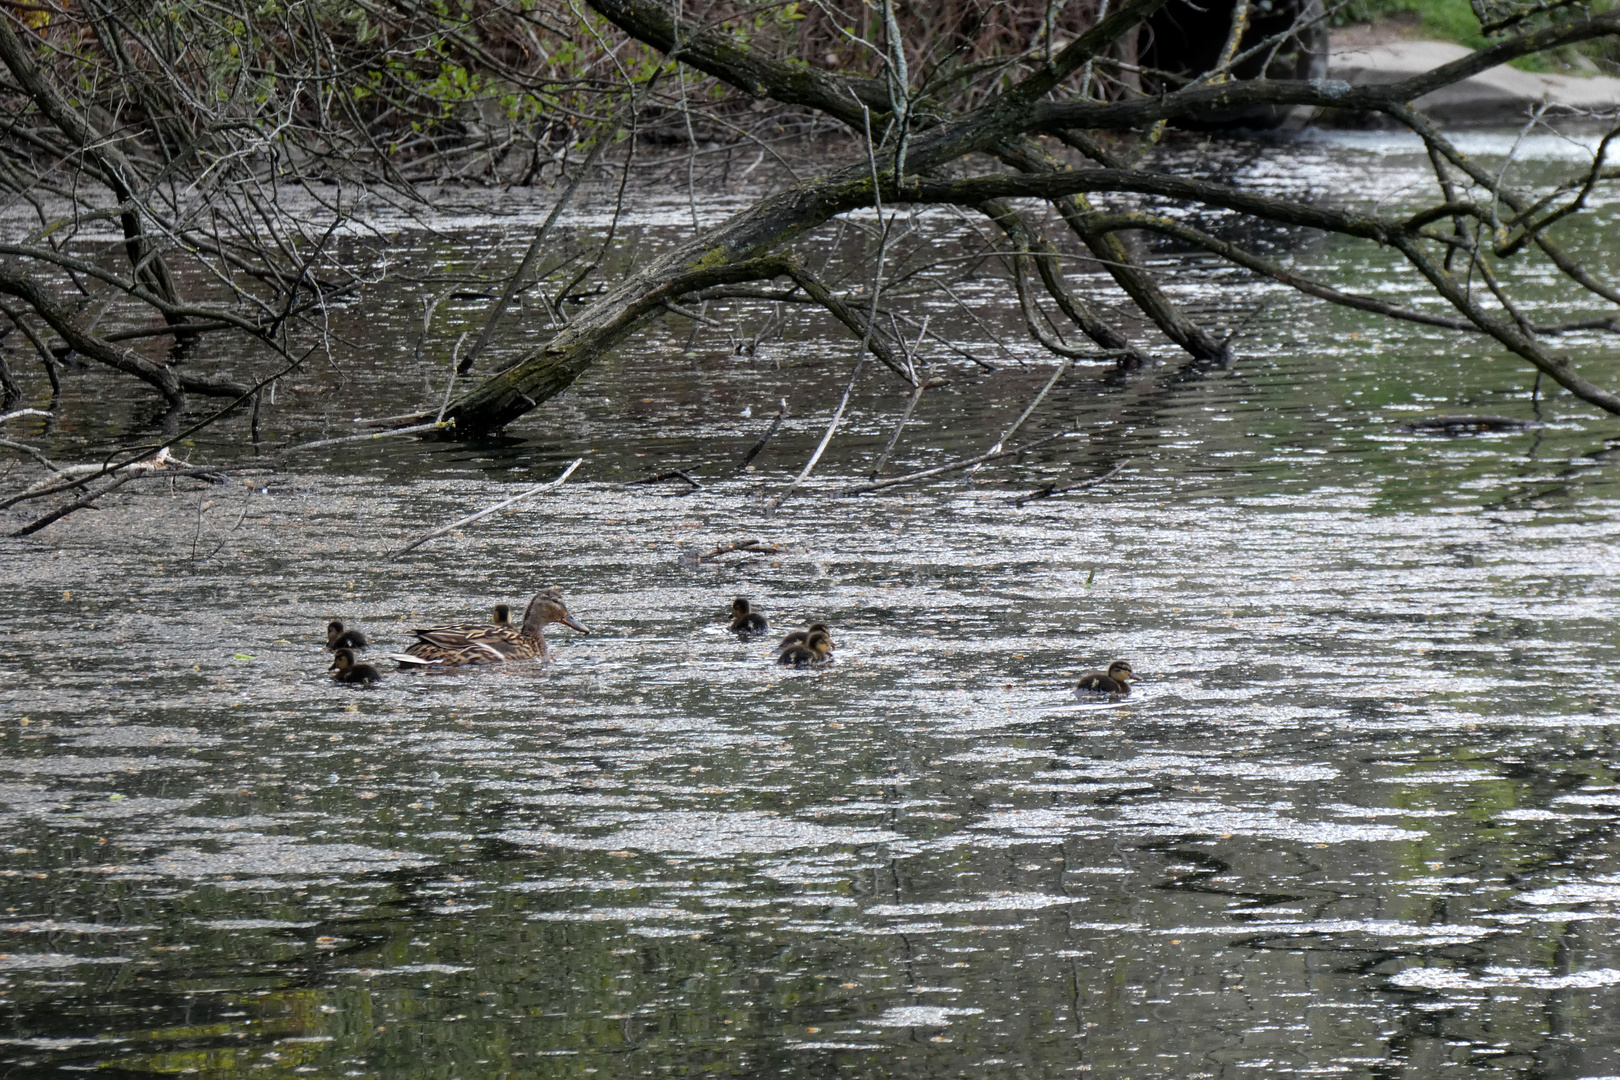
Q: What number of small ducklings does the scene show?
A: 7